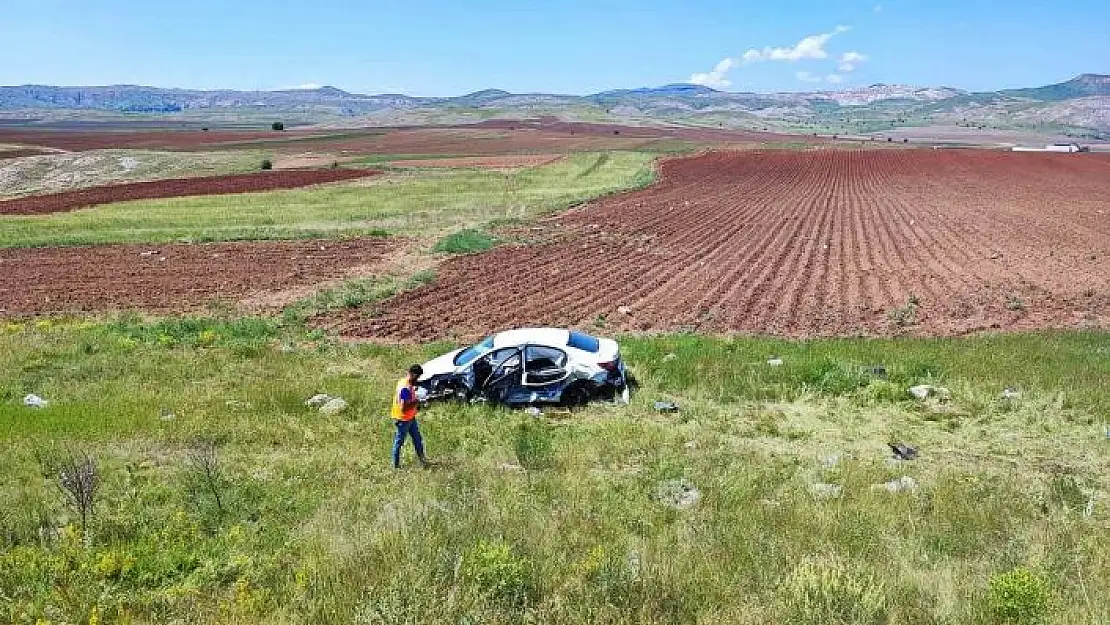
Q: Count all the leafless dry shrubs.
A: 2